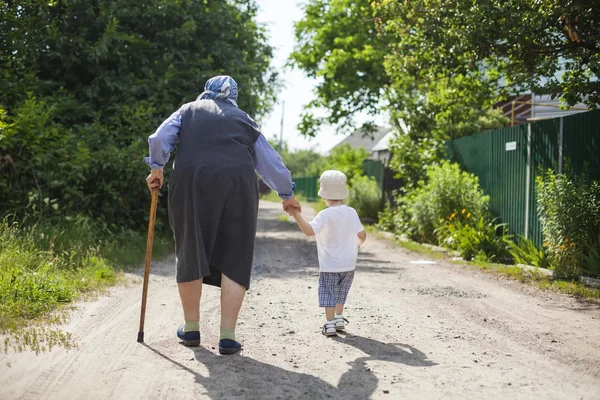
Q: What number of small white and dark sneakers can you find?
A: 2